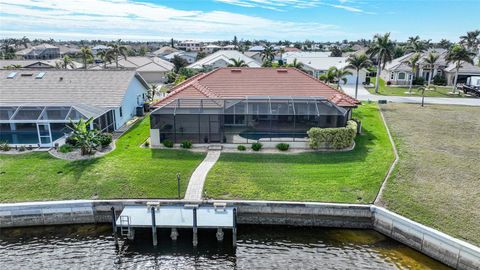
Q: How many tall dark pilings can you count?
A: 4